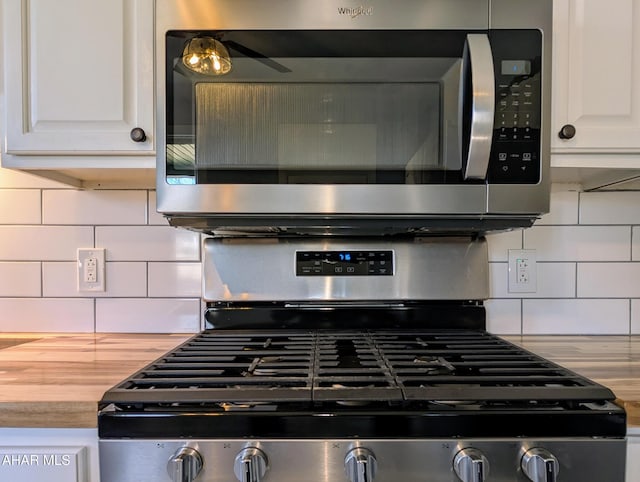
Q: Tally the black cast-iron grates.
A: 3